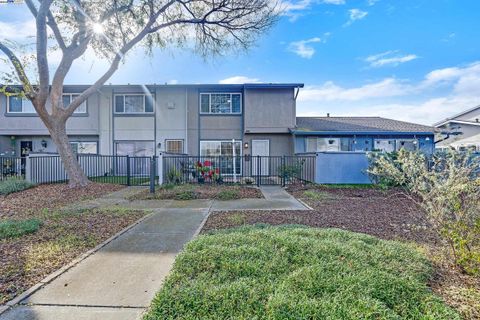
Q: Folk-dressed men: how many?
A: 0